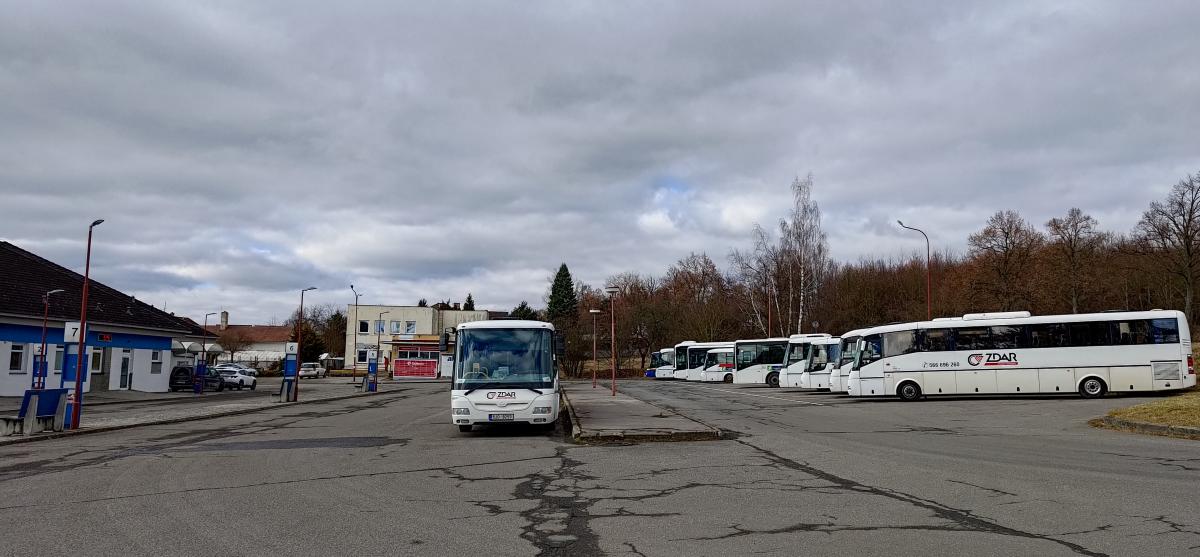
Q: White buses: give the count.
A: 10